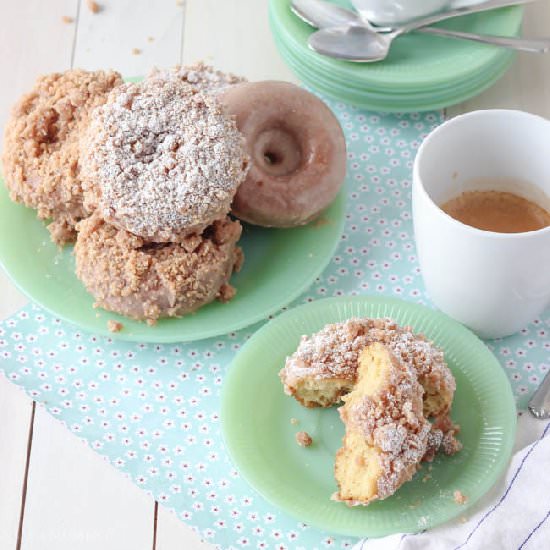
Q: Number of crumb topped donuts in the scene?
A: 5